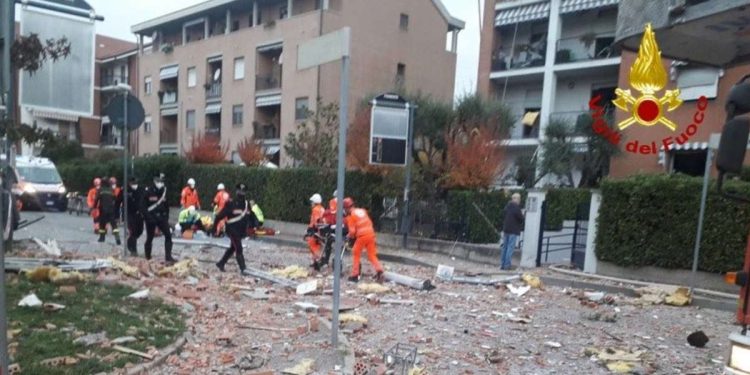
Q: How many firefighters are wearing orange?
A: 7